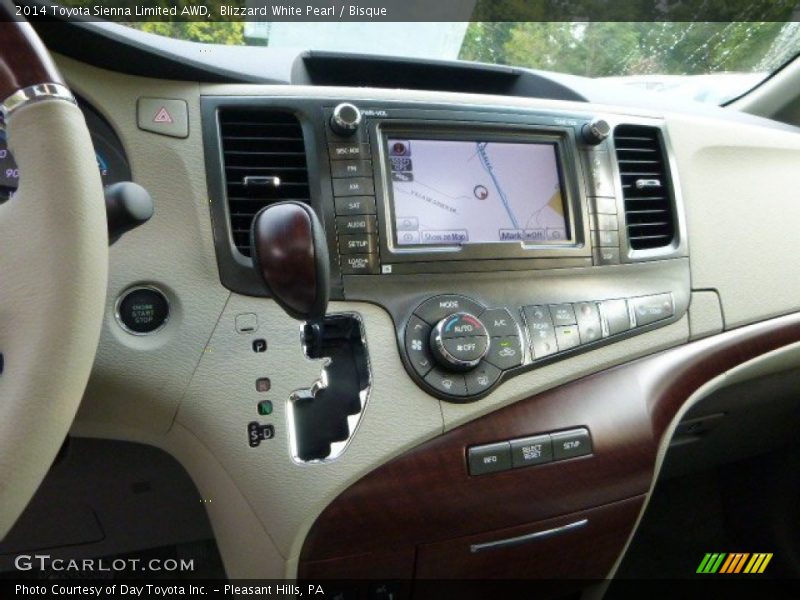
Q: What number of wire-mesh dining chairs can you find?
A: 0